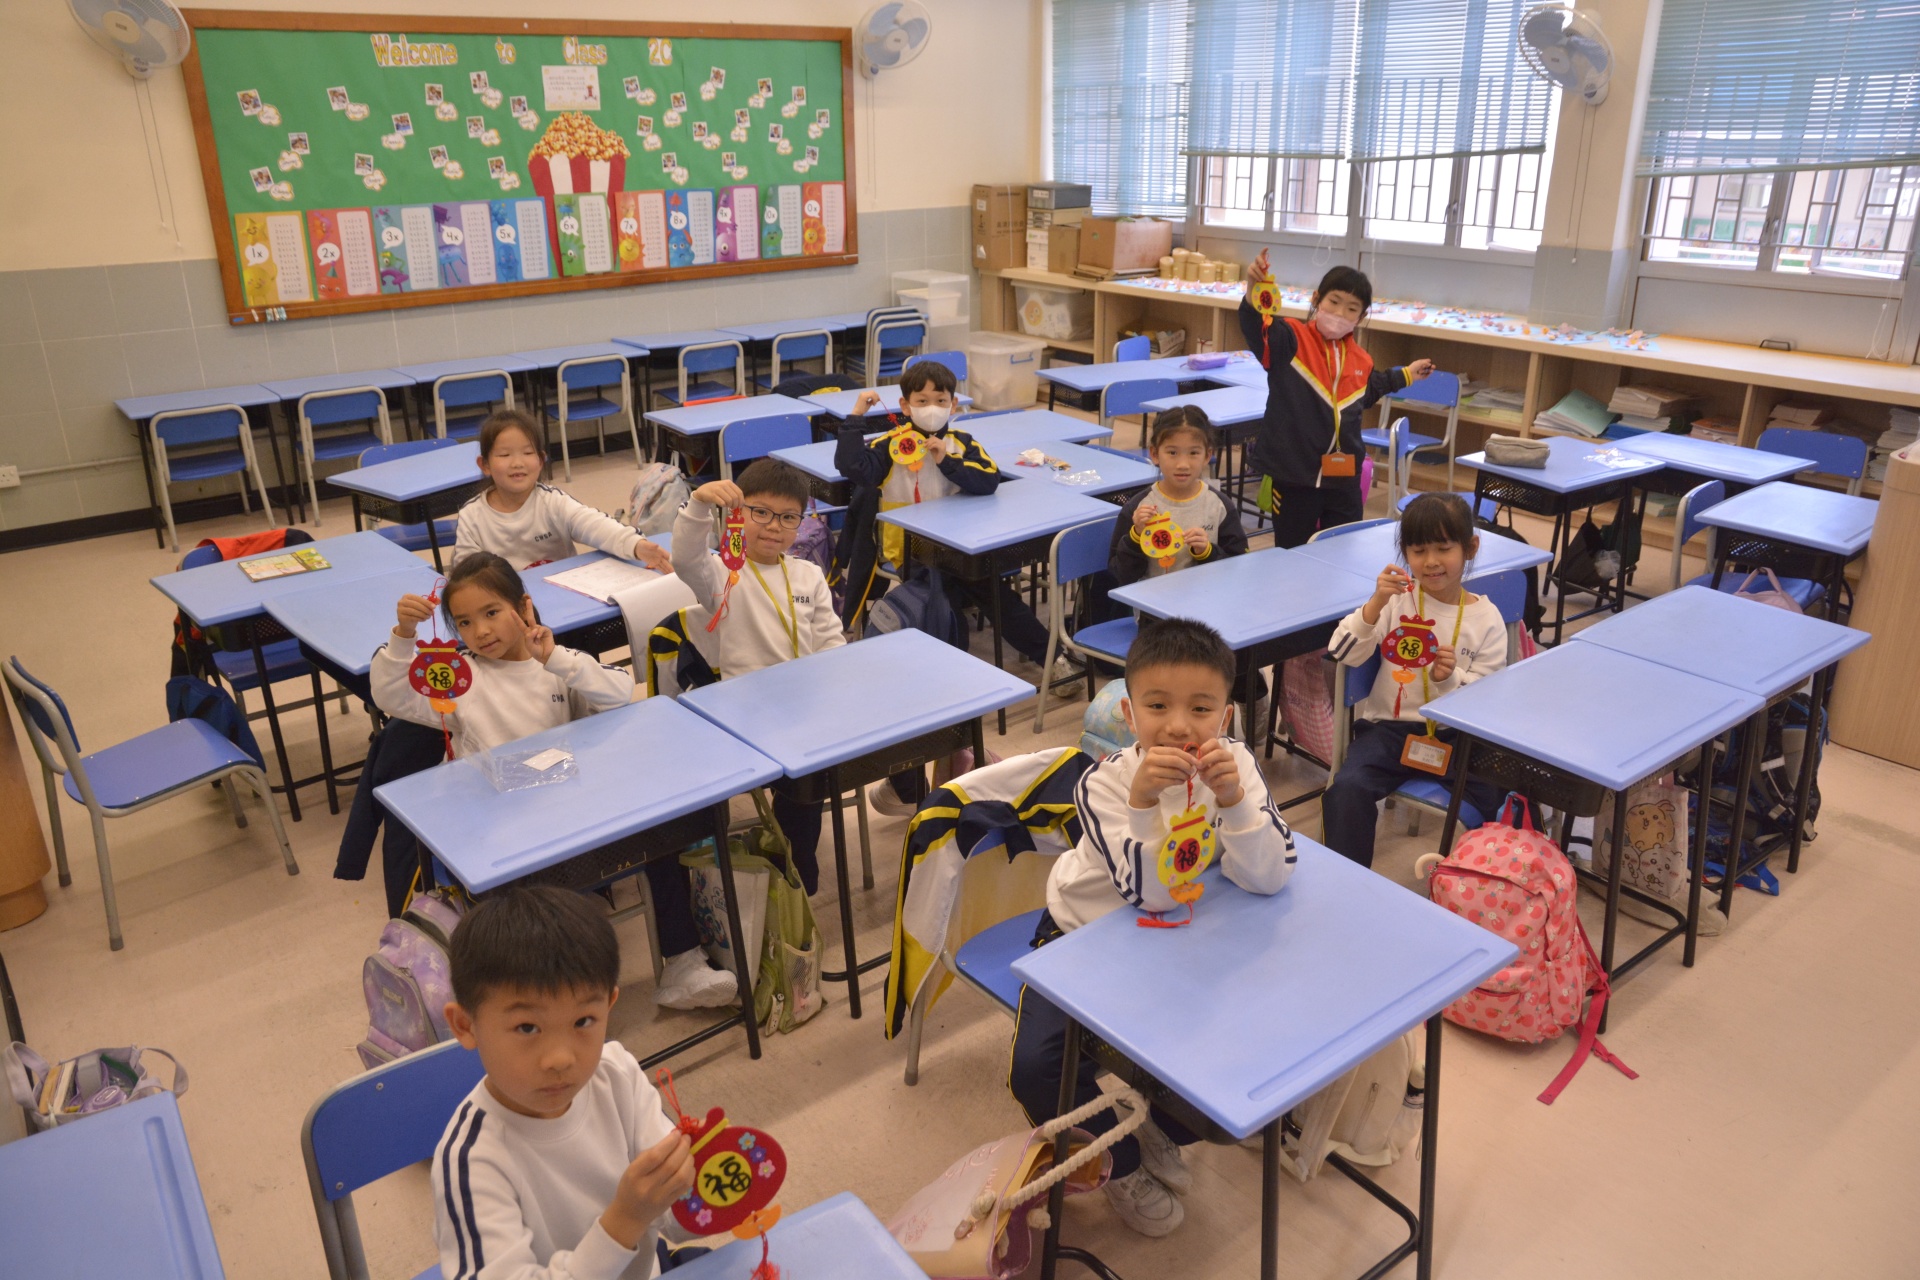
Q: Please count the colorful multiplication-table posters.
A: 11